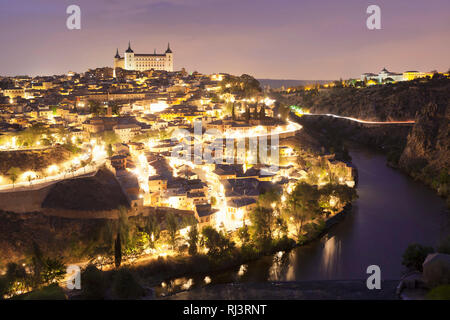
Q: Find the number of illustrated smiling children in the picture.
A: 0